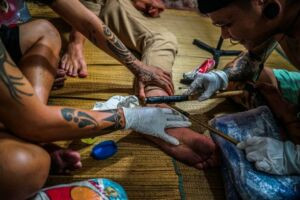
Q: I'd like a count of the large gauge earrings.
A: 1